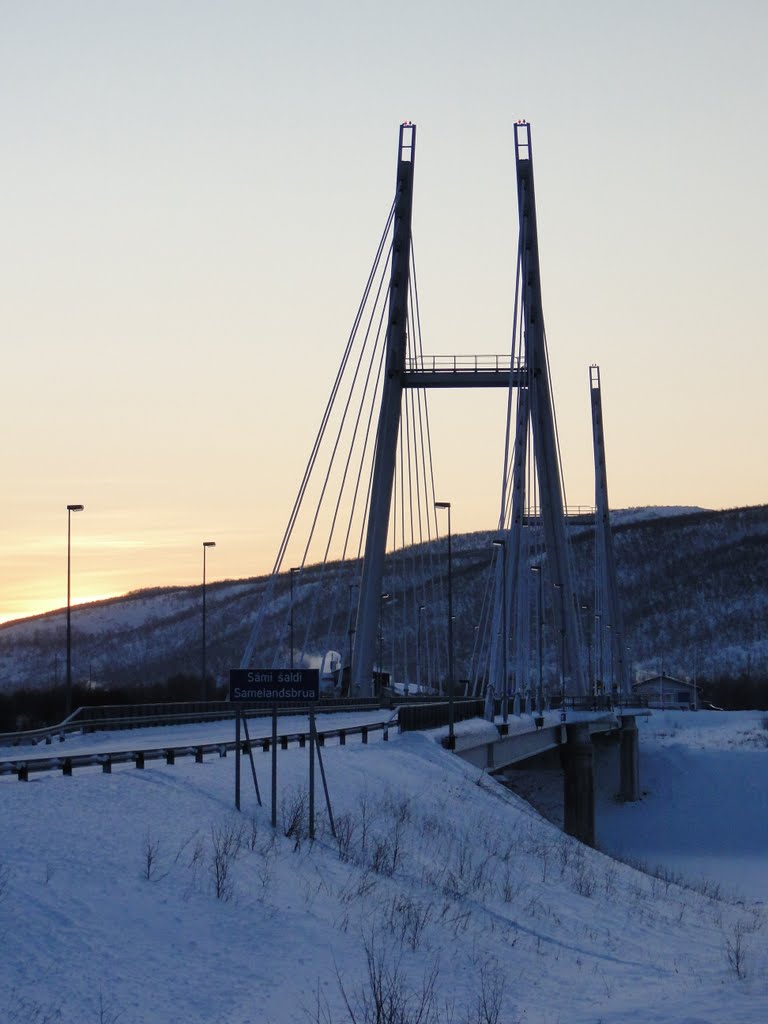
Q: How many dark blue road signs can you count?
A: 1